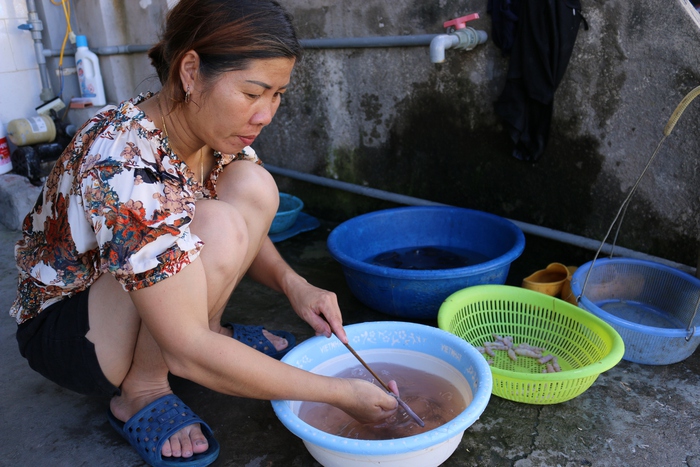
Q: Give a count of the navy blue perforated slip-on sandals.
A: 2